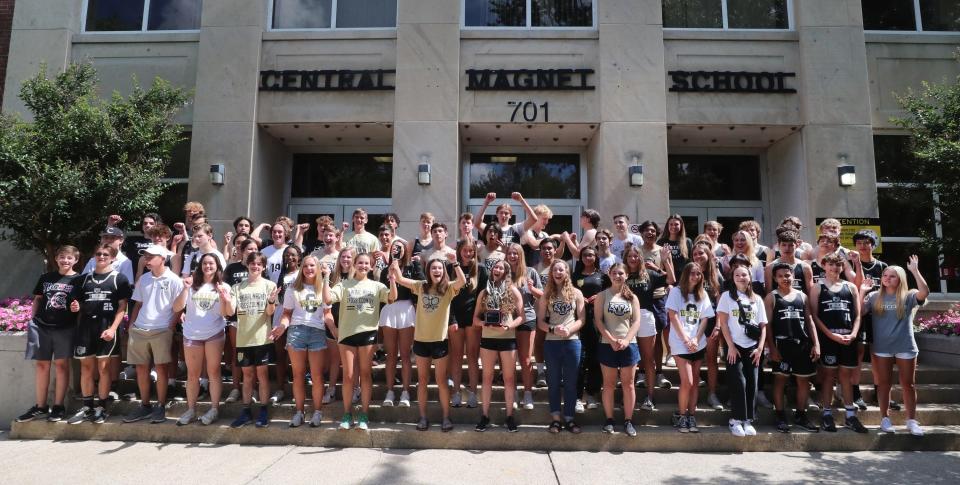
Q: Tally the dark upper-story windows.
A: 5